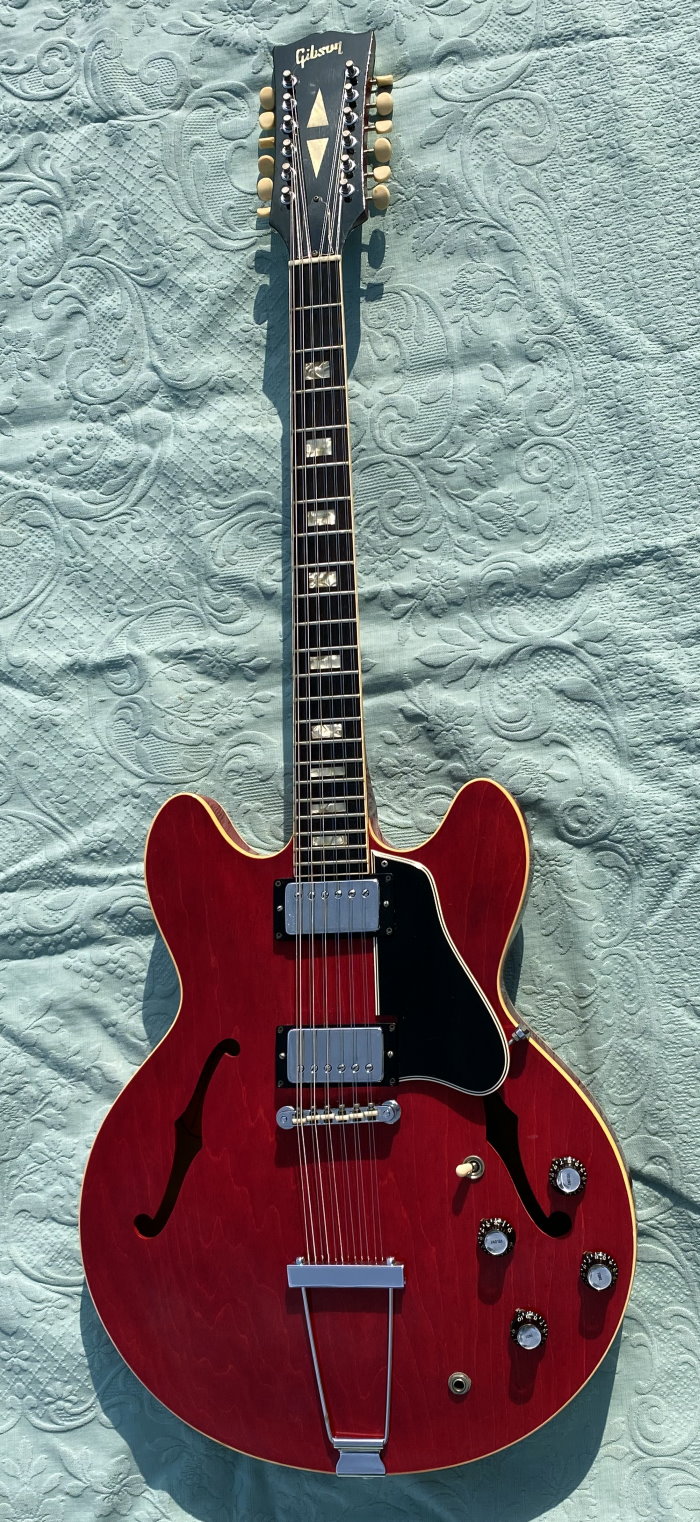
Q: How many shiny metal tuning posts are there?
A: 12